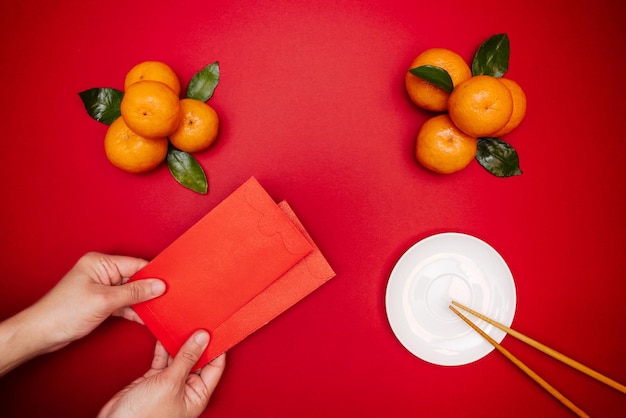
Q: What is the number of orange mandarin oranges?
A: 8